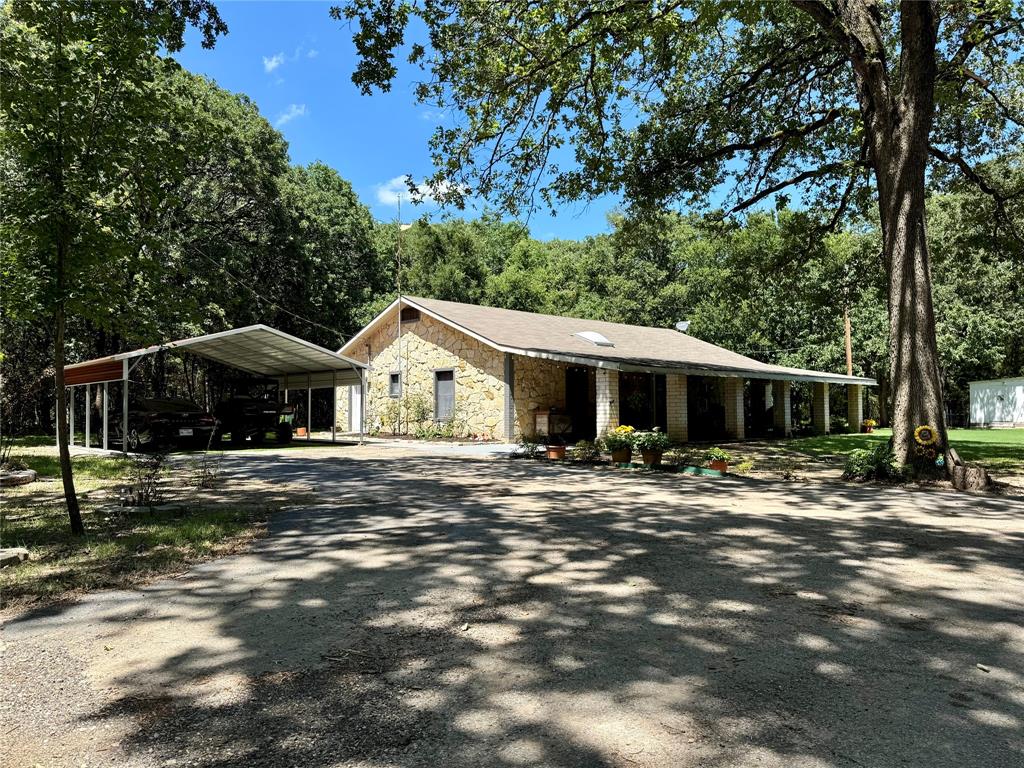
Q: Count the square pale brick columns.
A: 6